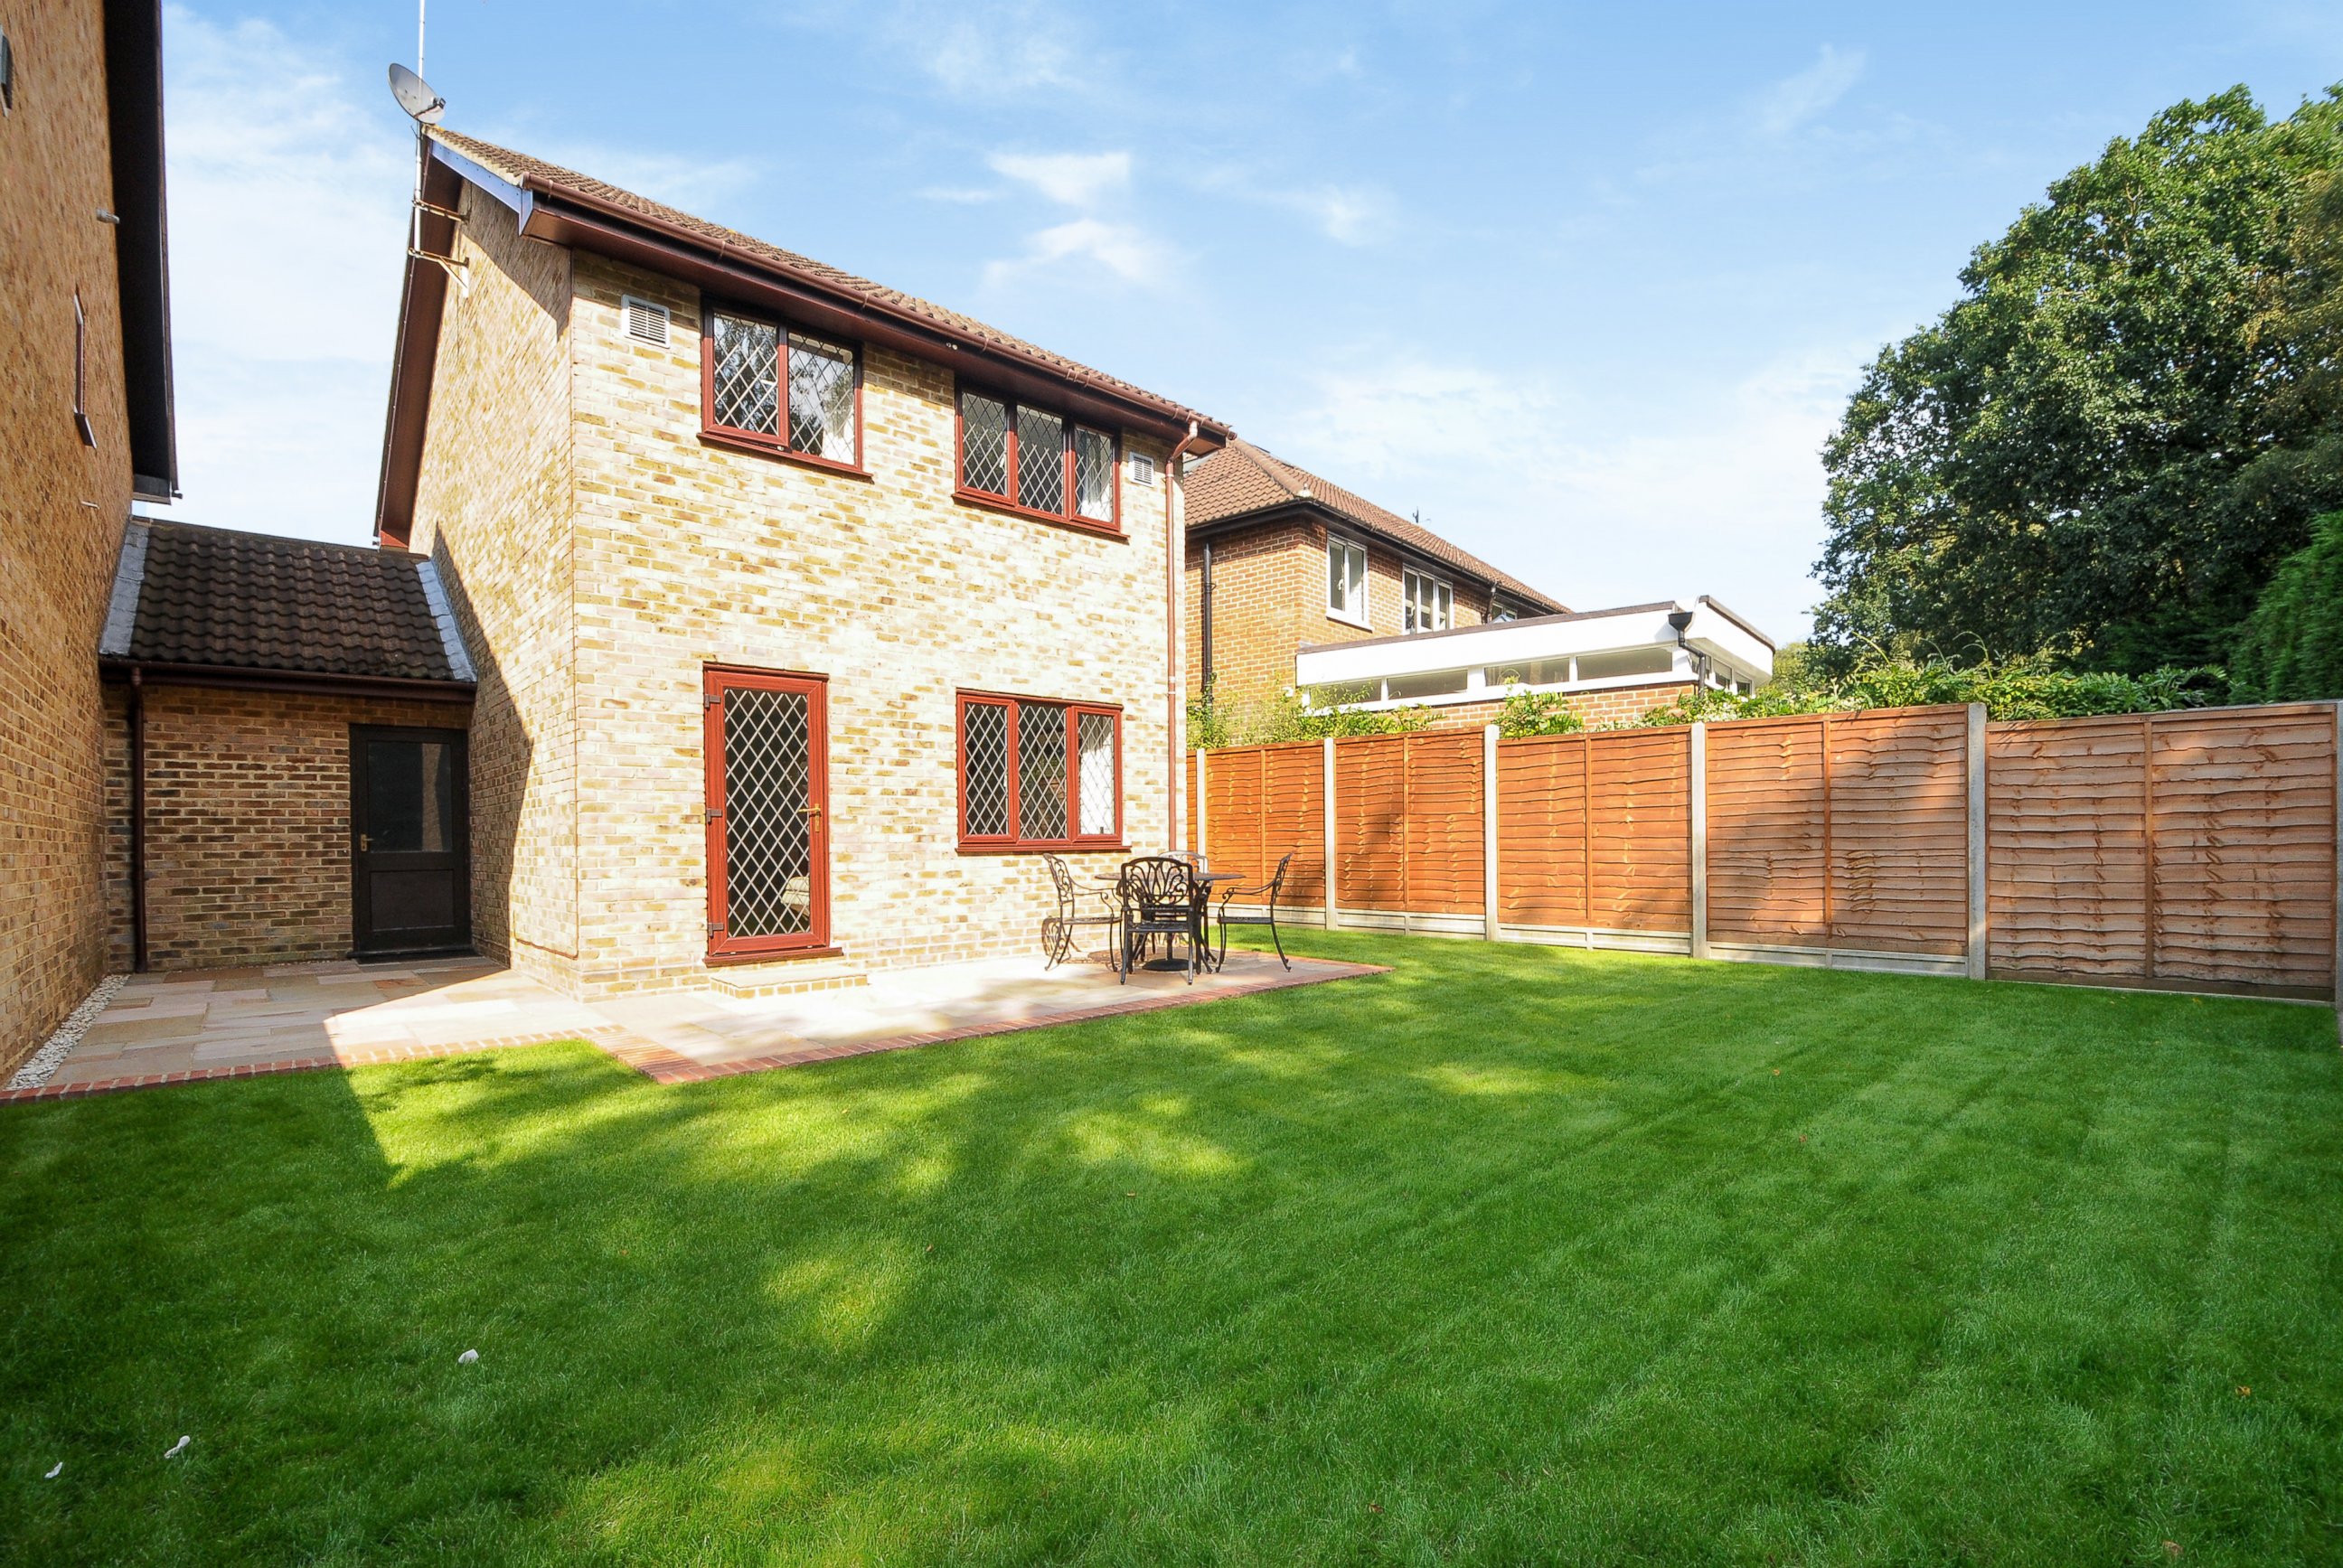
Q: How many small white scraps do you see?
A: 3